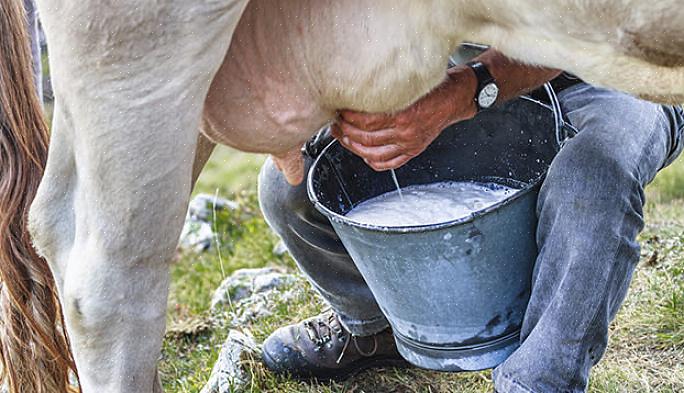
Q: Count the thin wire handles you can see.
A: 1